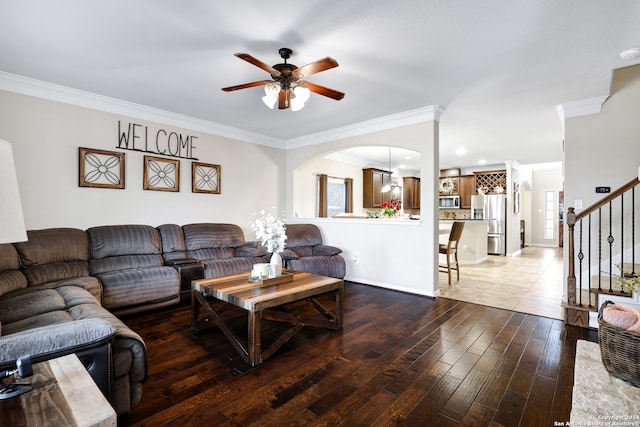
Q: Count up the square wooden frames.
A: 3